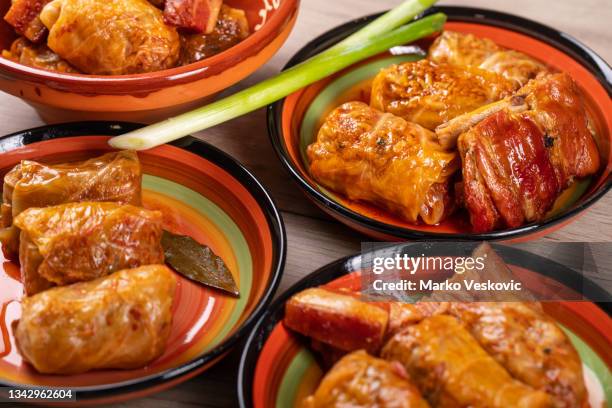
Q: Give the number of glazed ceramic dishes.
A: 4